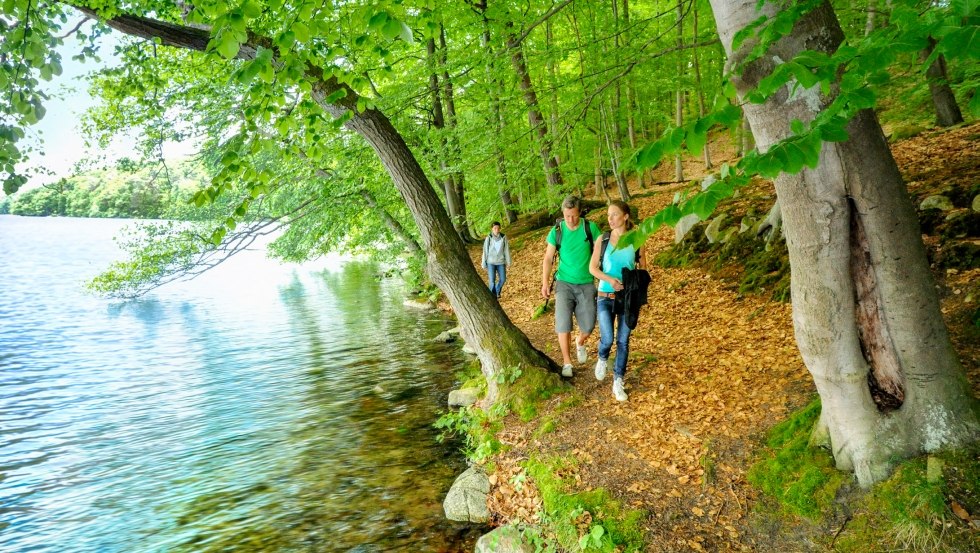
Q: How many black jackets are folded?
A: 1